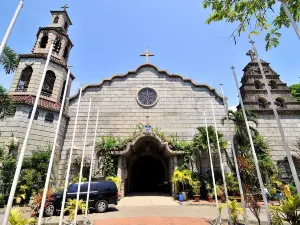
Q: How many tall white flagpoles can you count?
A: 12